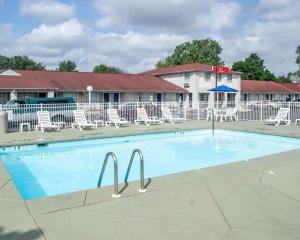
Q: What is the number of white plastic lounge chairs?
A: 6